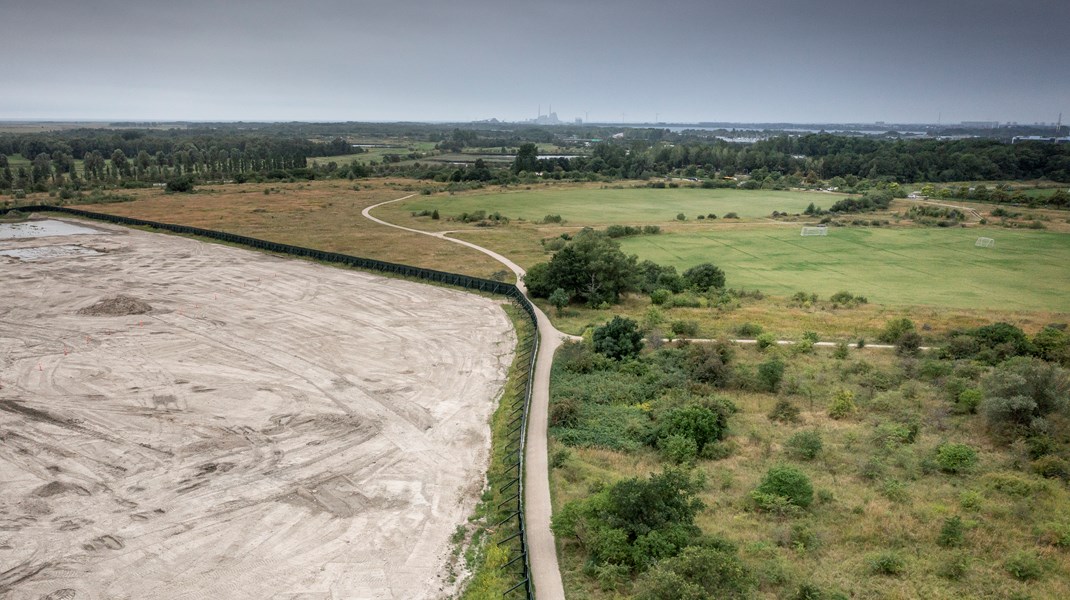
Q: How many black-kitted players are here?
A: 0